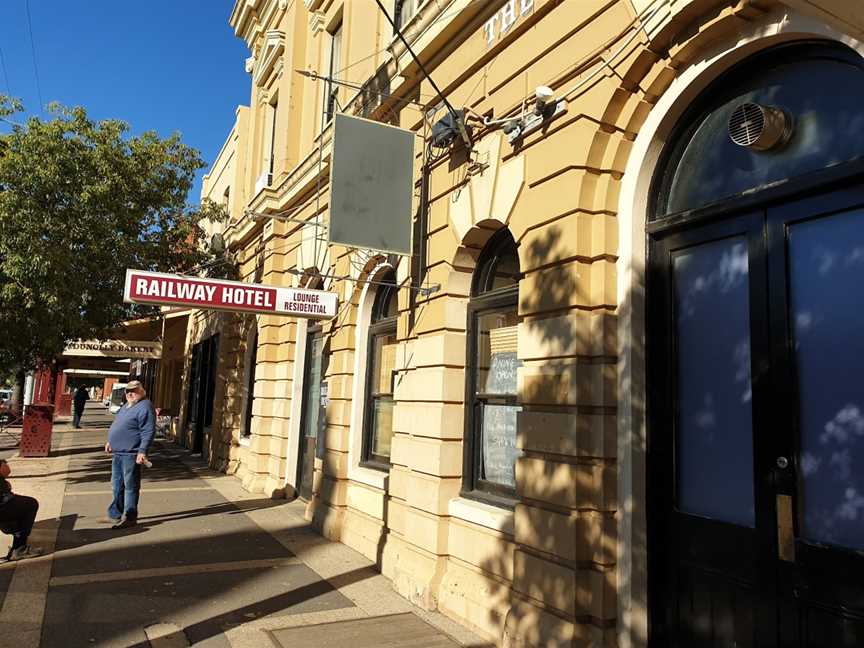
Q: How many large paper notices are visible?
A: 2